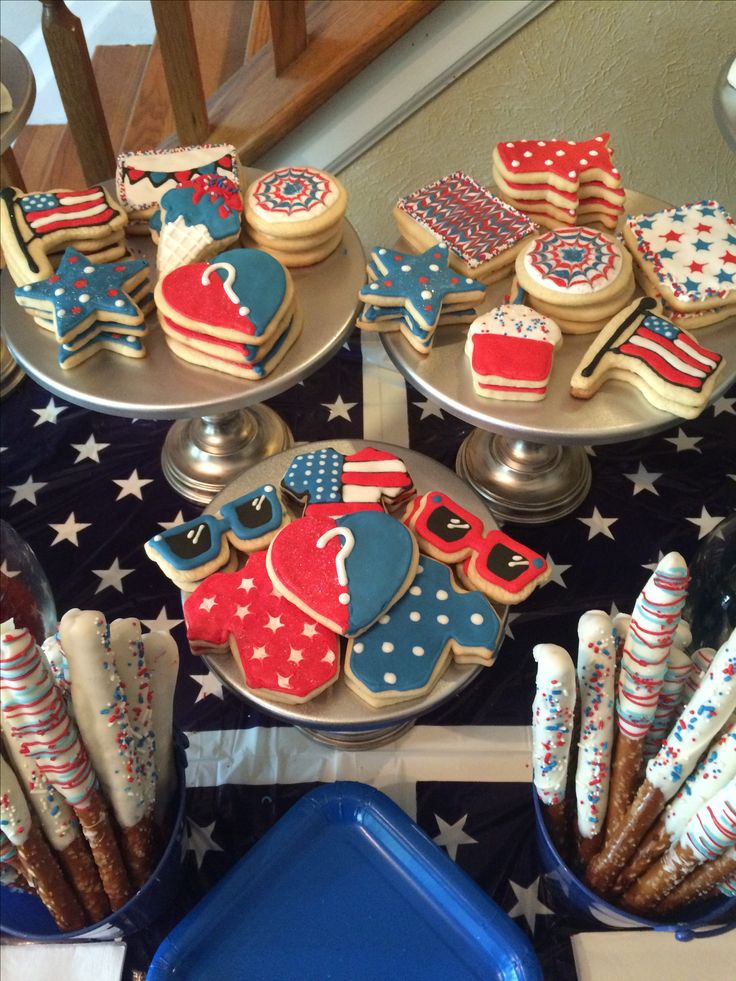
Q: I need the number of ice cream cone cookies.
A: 1